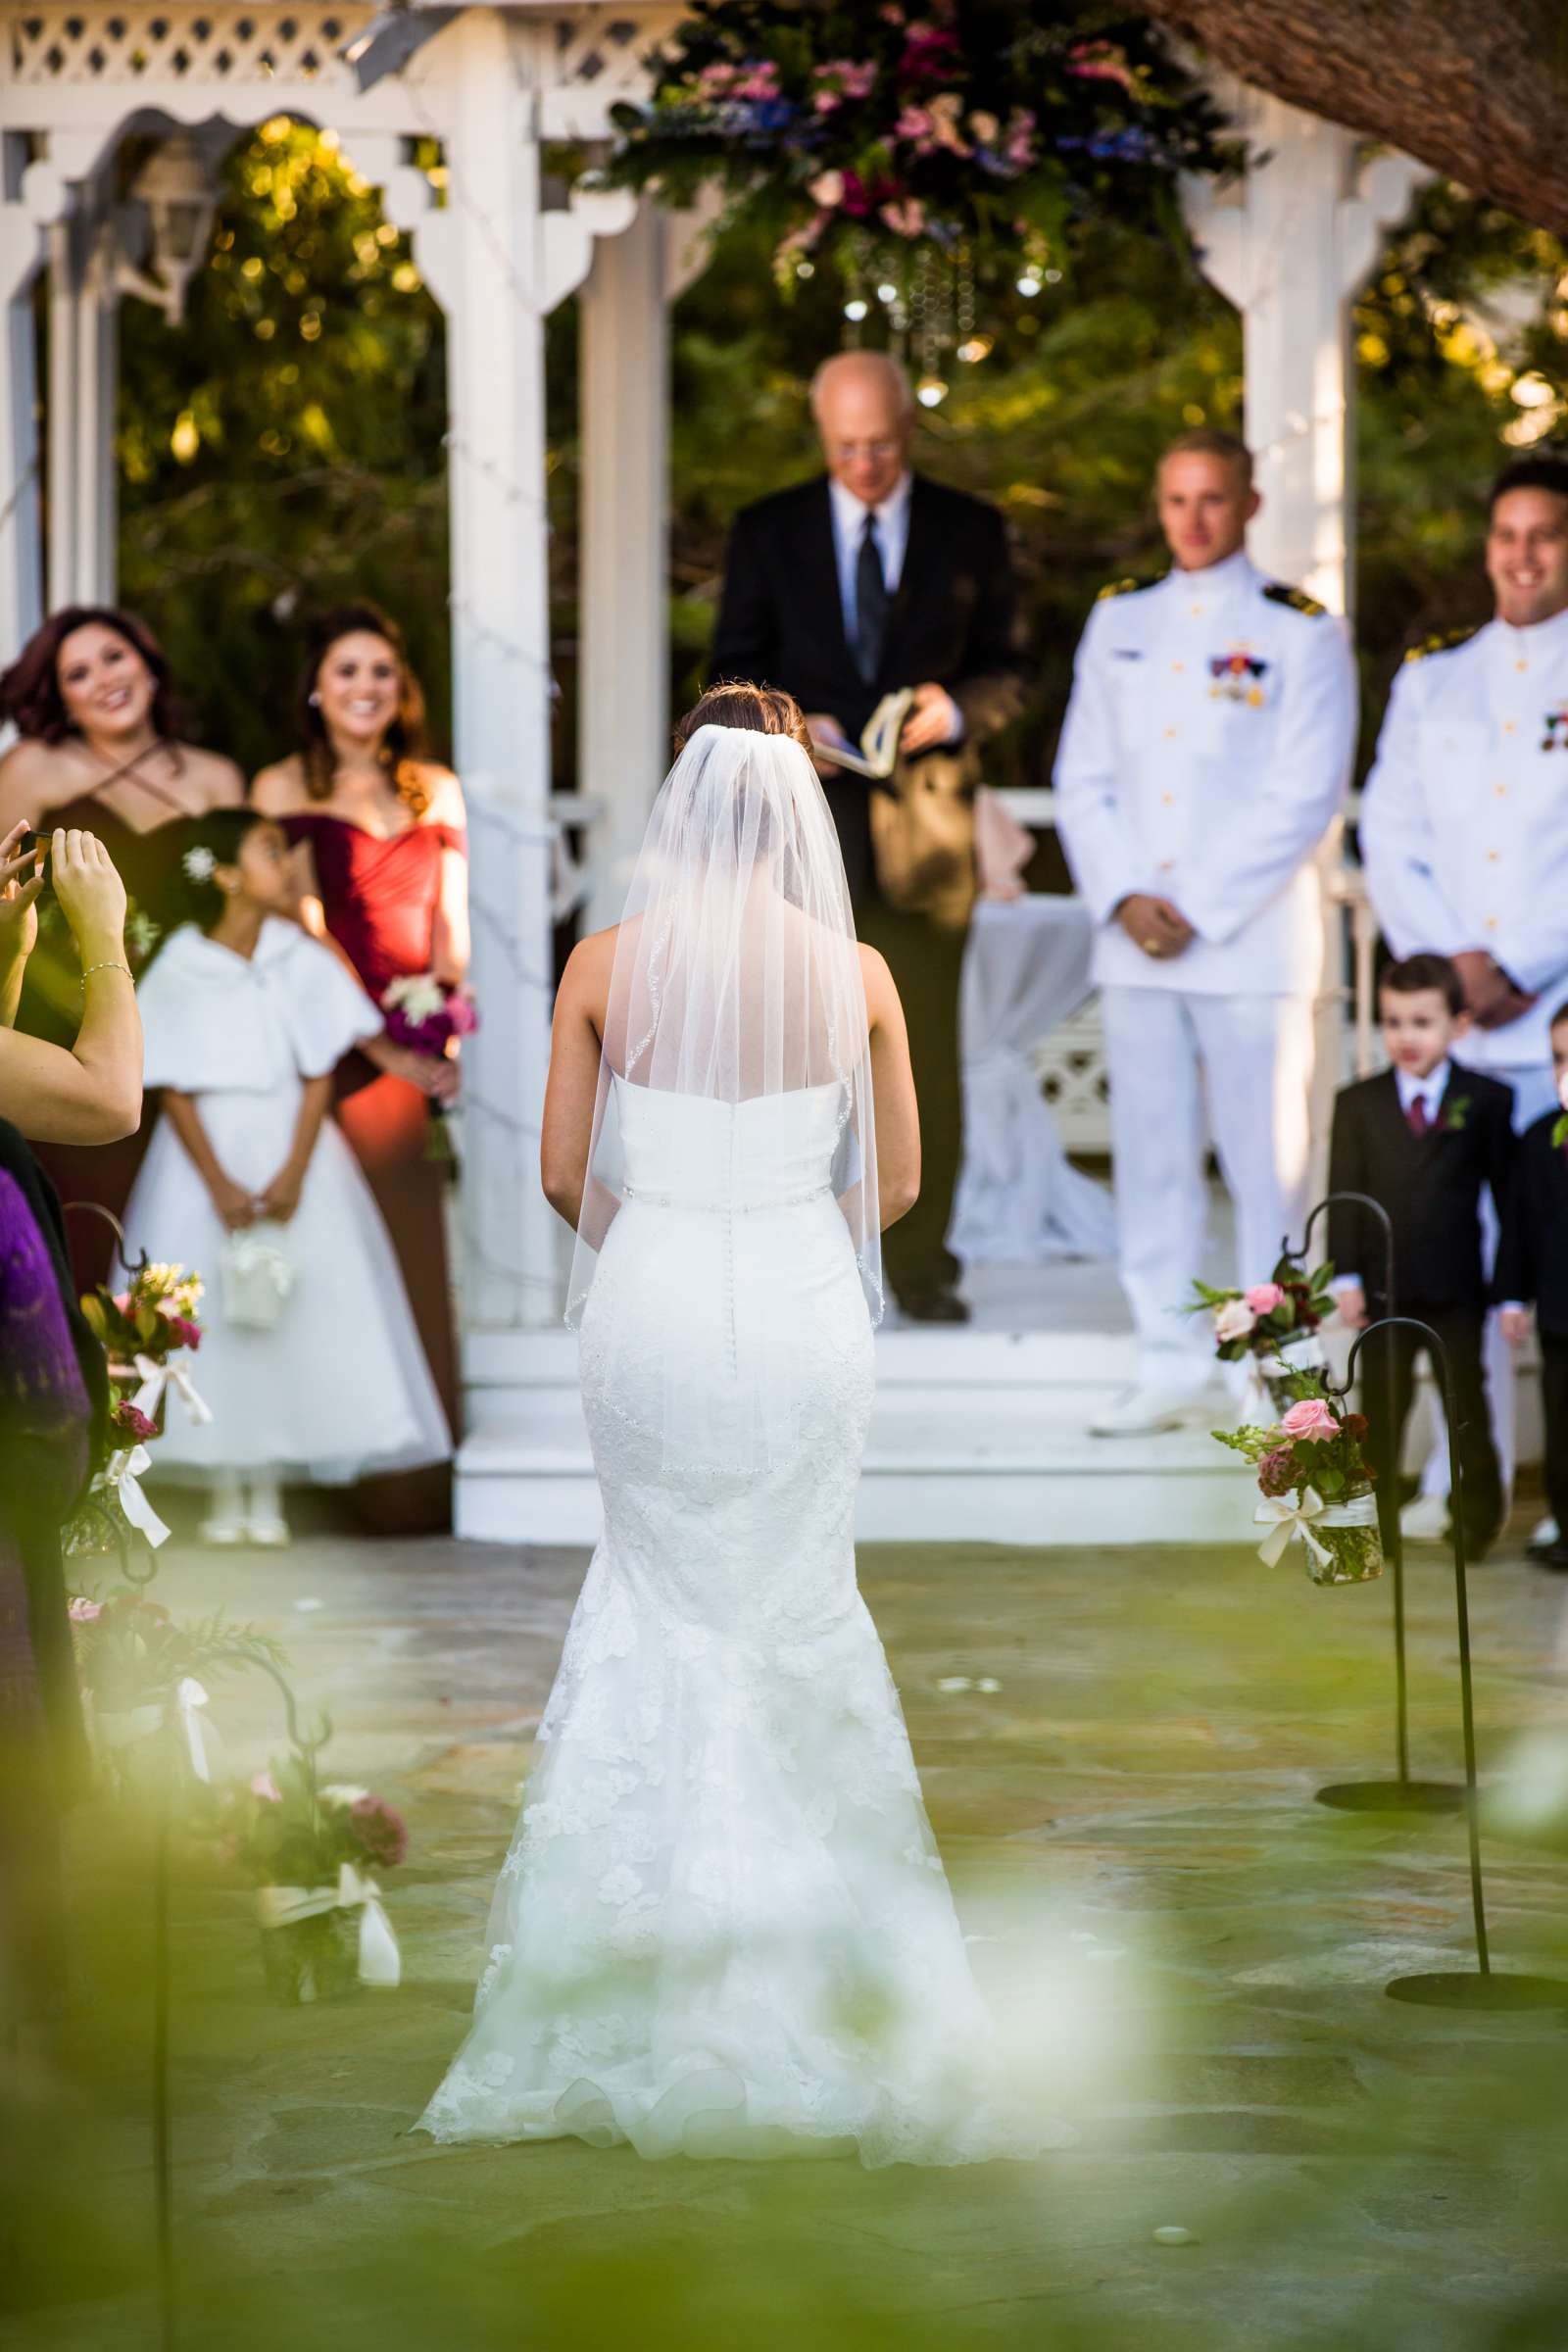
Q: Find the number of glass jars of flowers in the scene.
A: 6